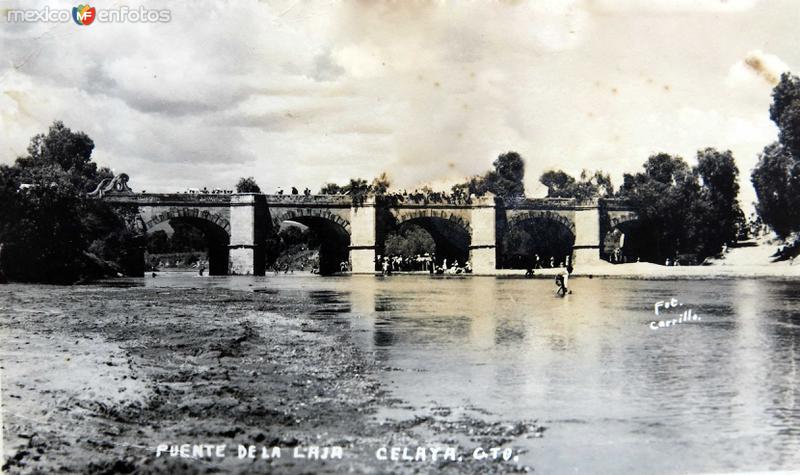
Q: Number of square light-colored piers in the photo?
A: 4